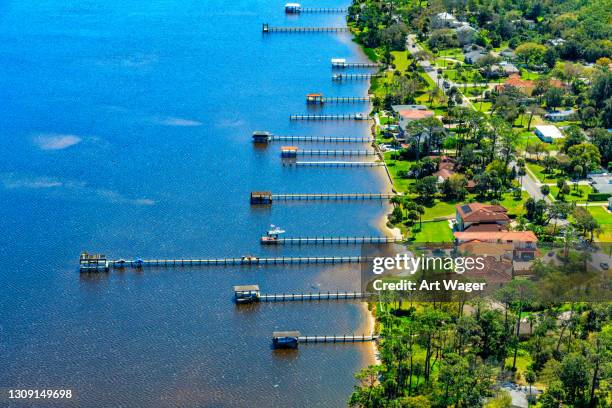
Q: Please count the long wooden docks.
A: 14